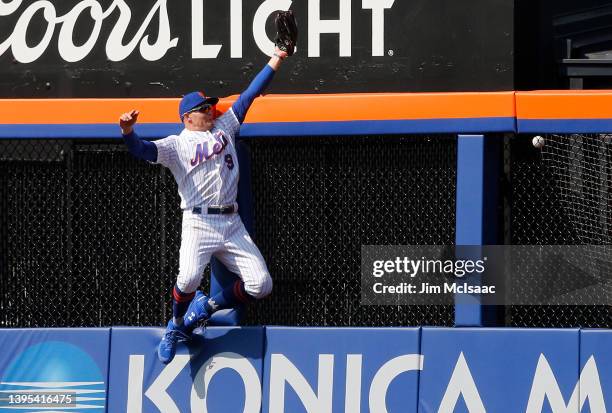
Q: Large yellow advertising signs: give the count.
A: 0